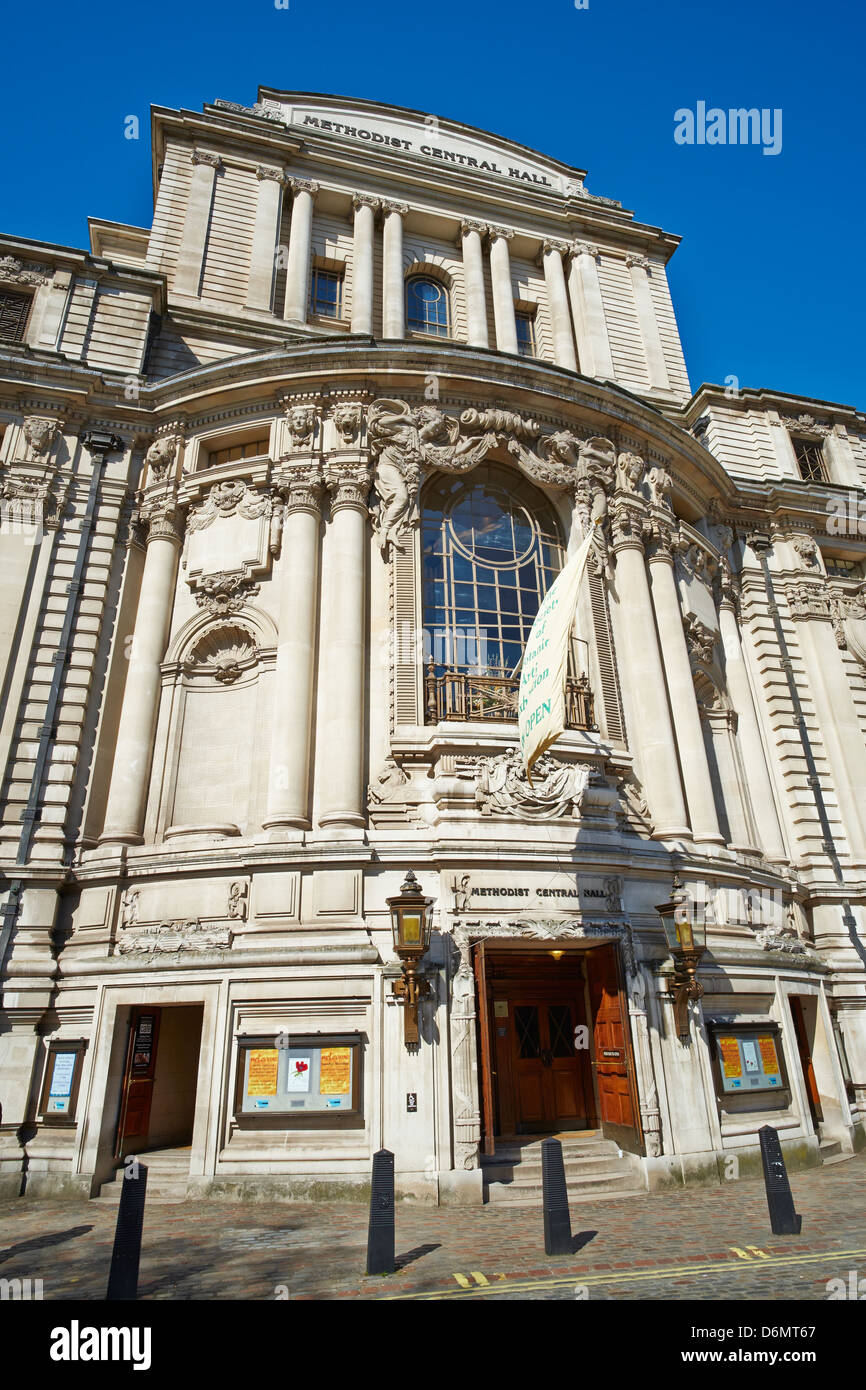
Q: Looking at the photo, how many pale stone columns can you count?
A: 12